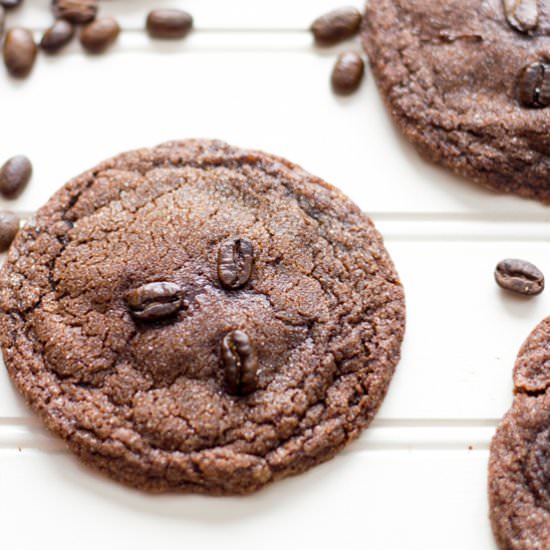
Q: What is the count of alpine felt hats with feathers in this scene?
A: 0